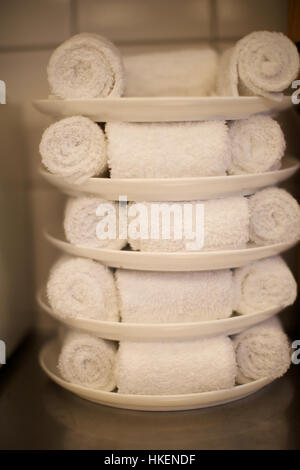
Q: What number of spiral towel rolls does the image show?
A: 10